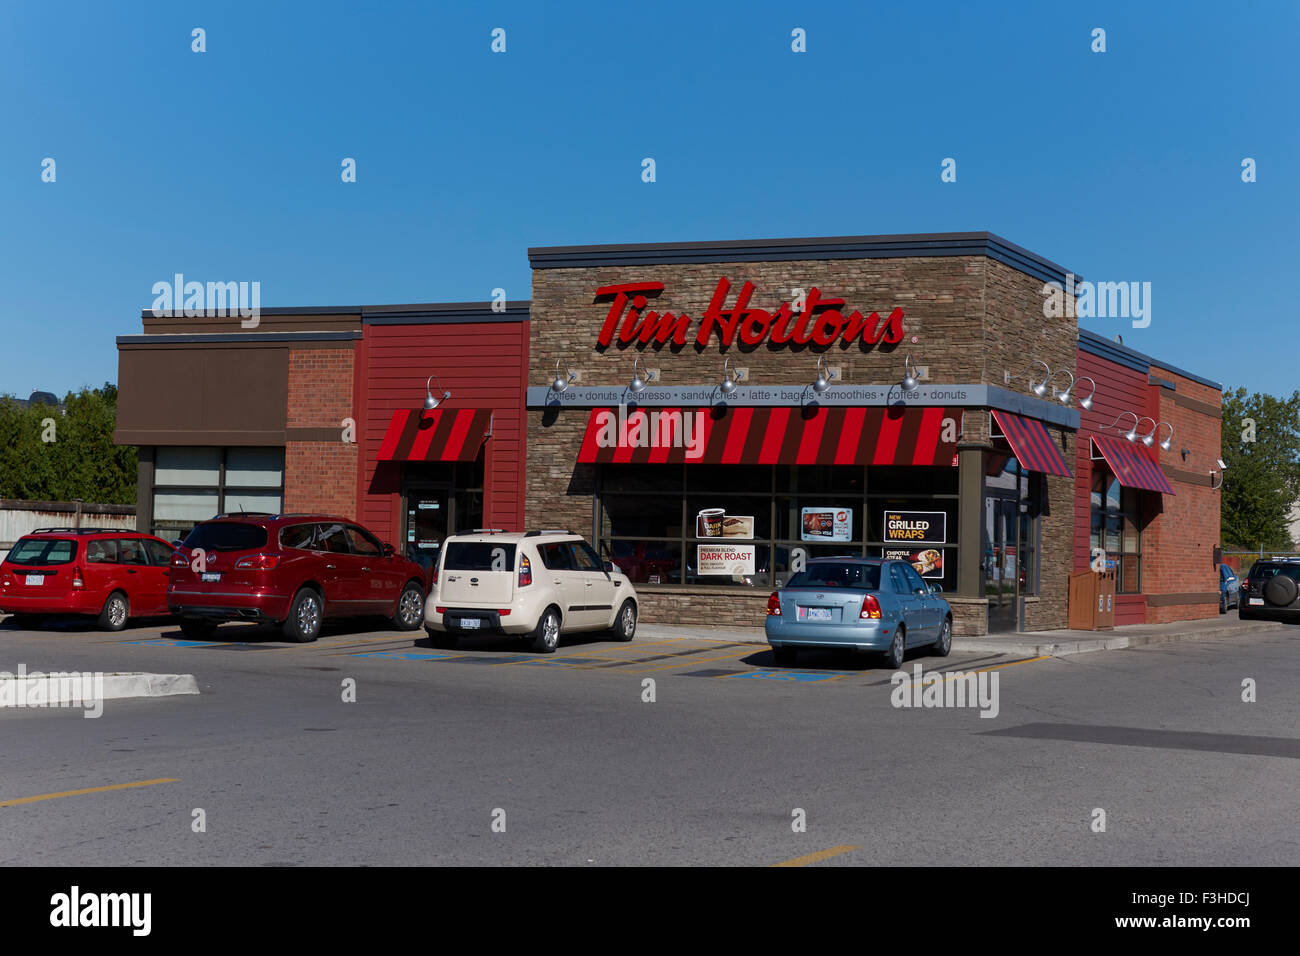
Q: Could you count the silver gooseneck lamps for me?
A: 12